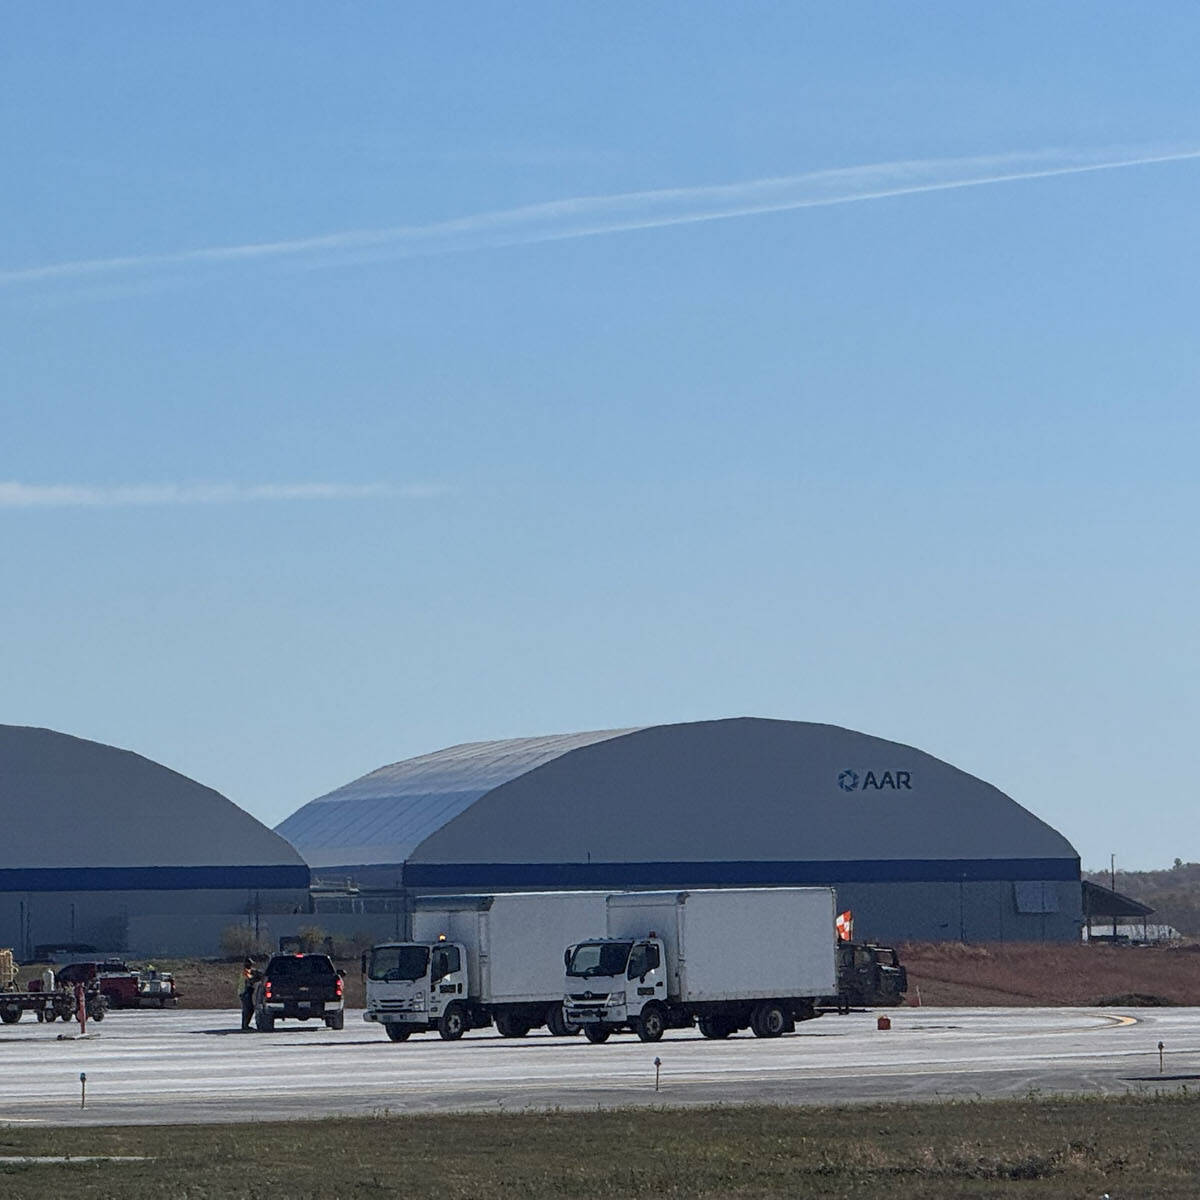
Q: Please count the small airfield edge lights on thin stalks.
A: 3